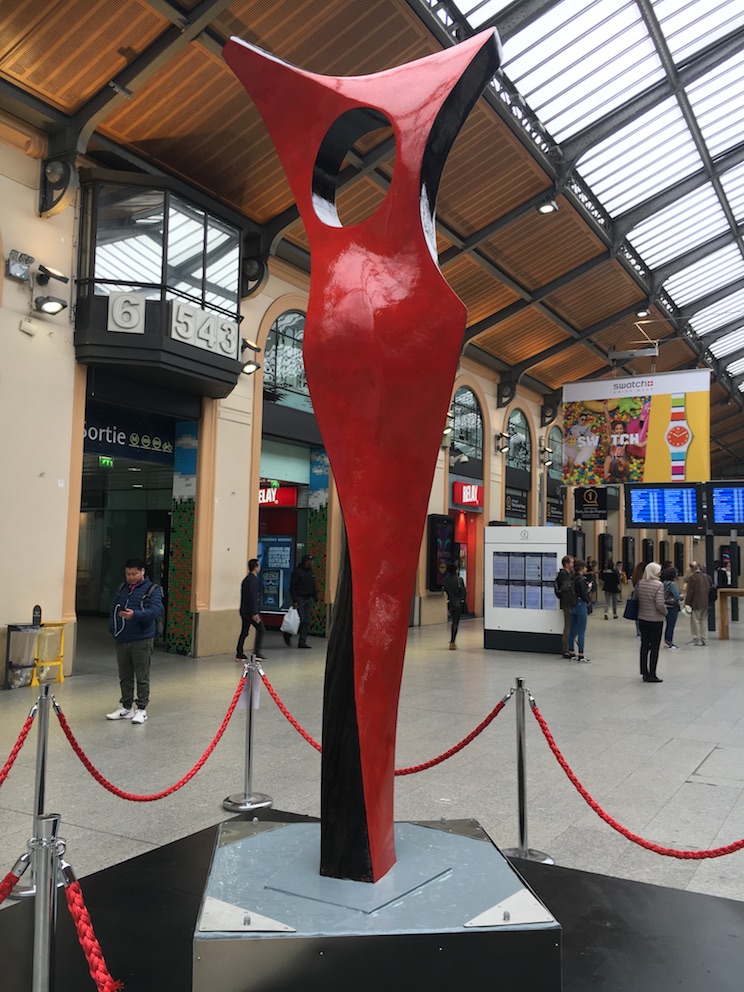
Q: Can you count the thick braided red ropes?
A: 6